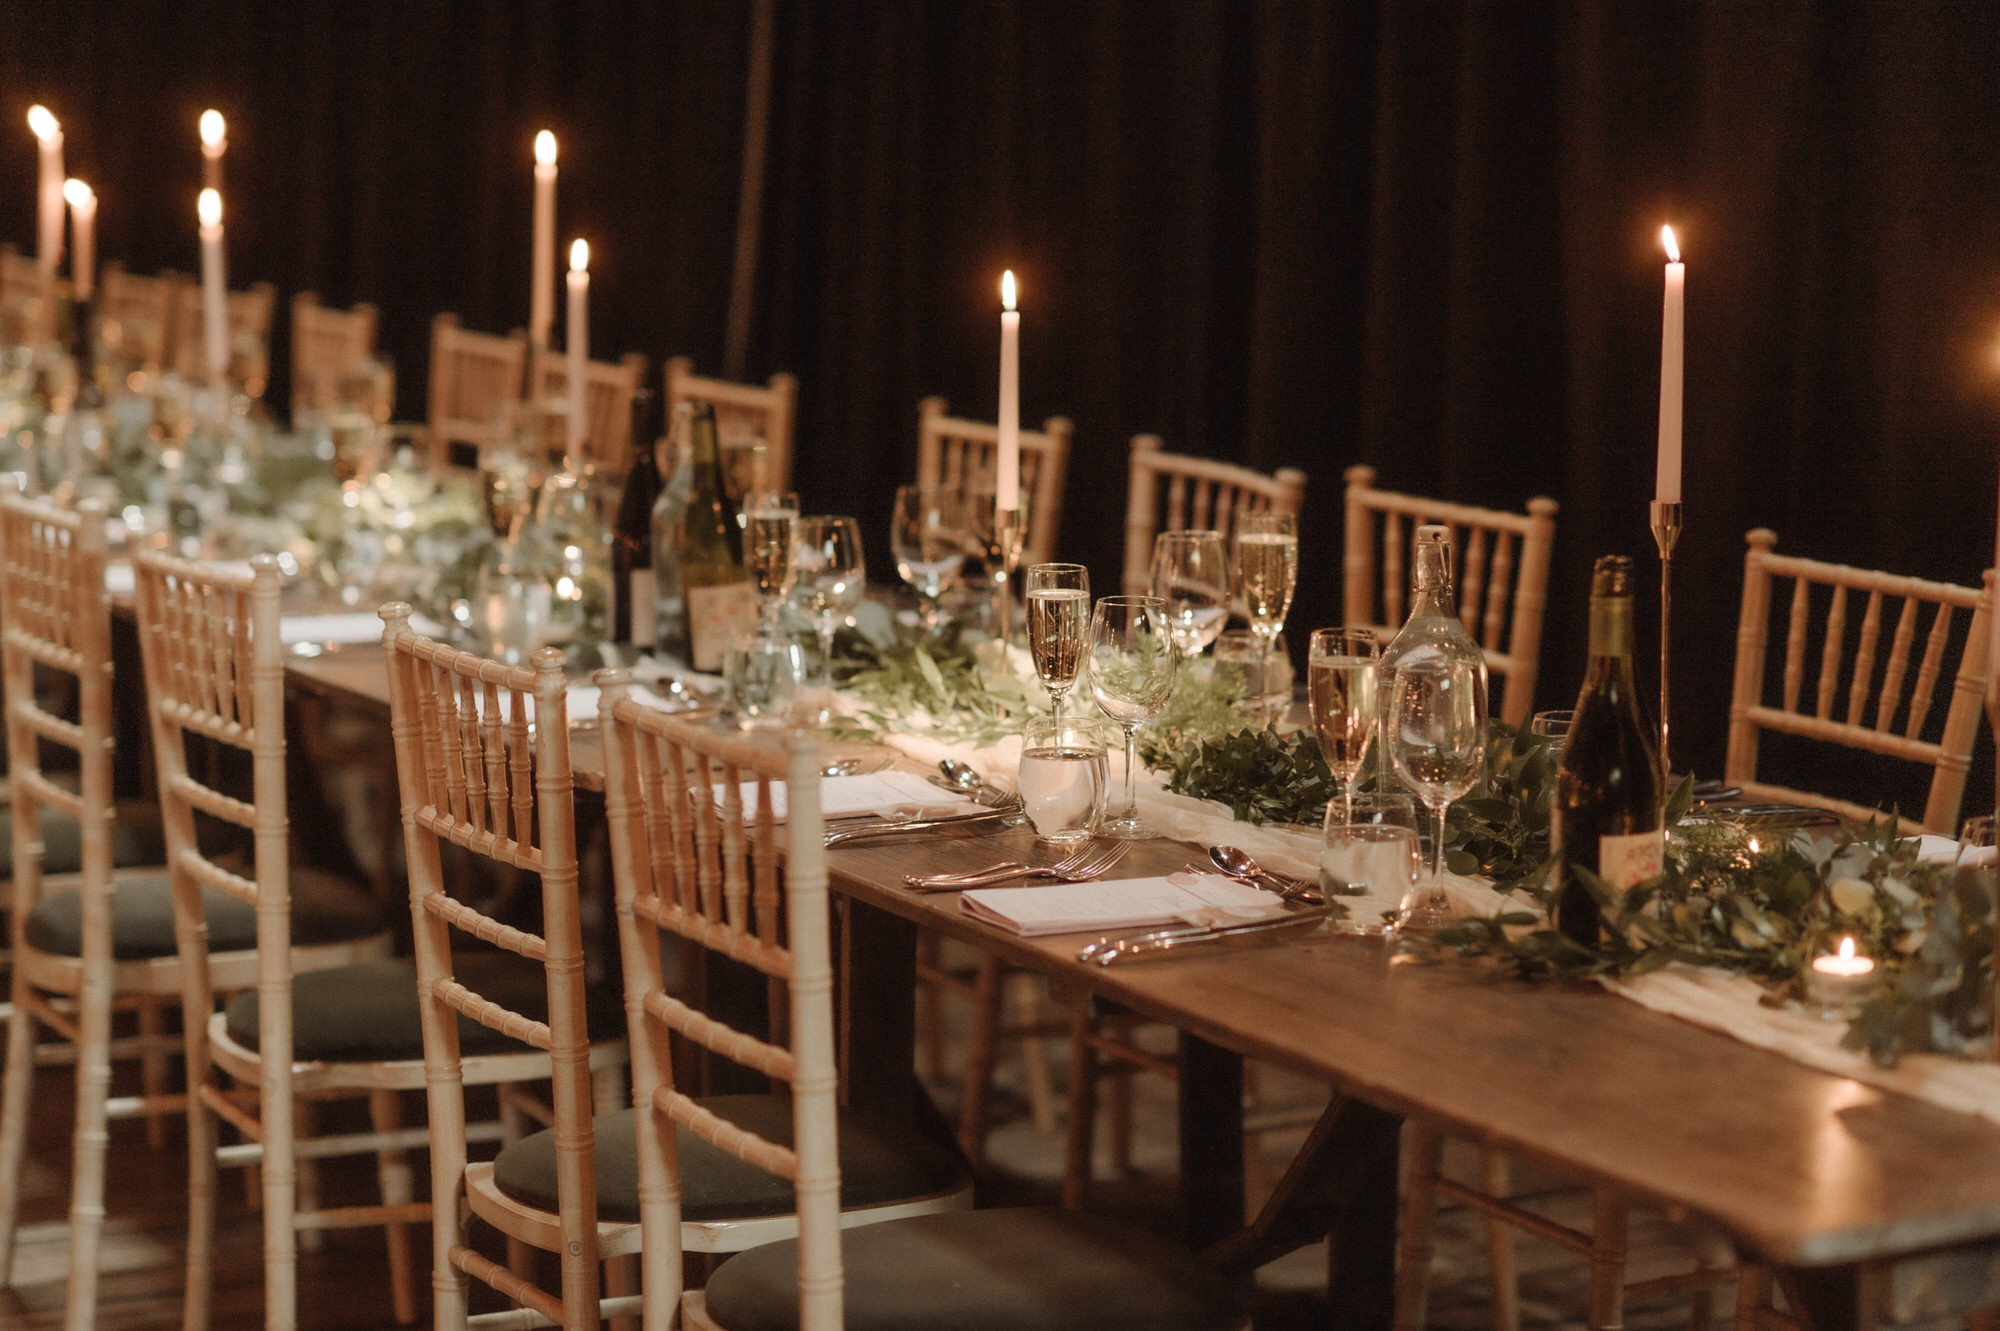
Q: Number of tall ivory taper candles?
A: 8